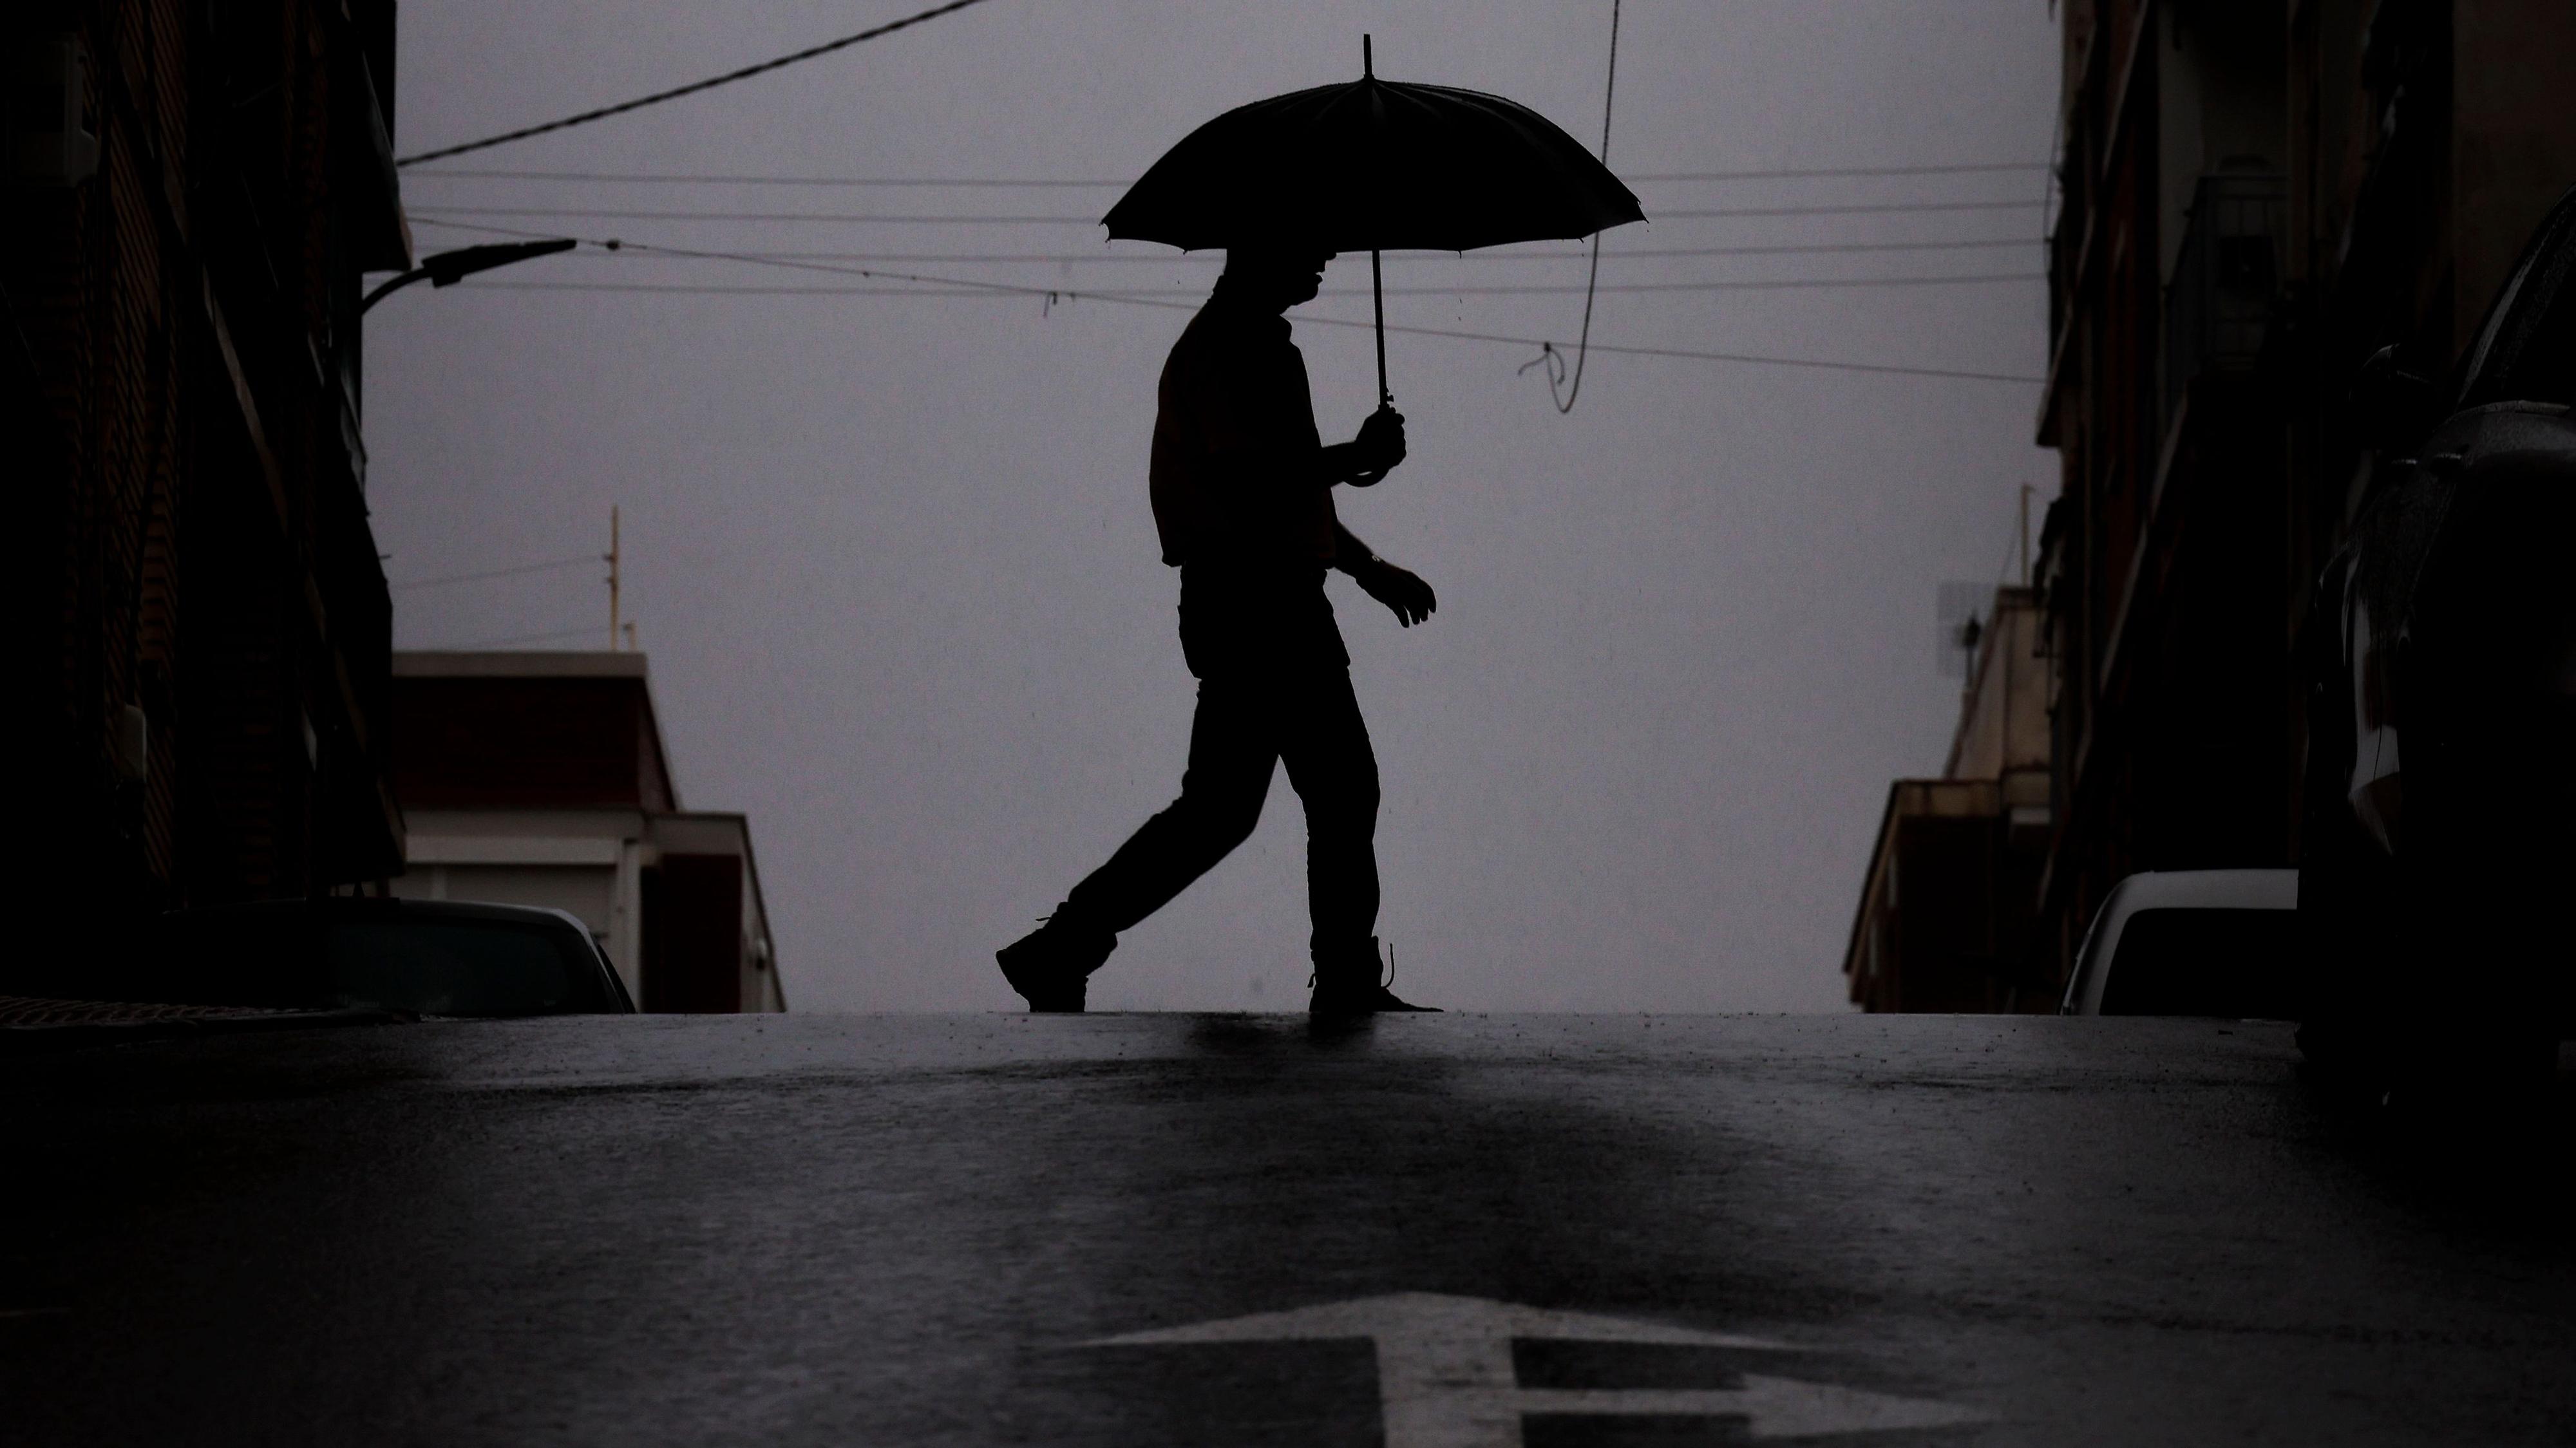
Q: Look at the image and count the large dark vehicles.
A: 1